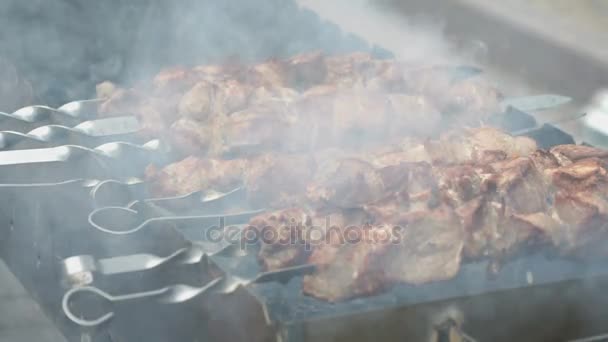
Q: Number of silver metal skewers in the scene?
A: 8